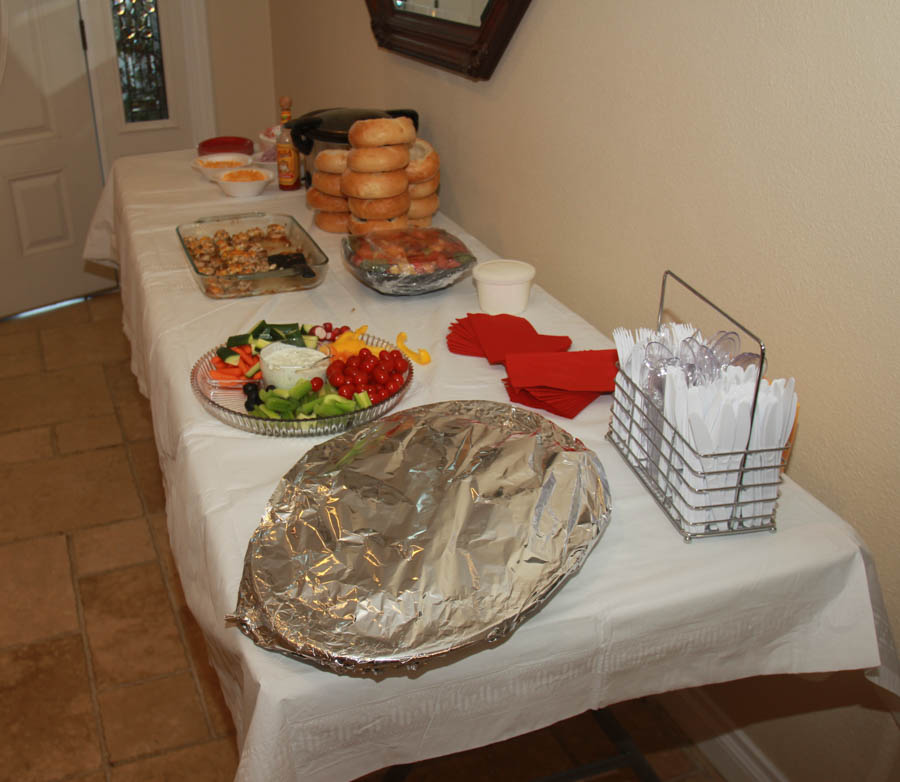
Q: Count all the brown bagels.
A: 13